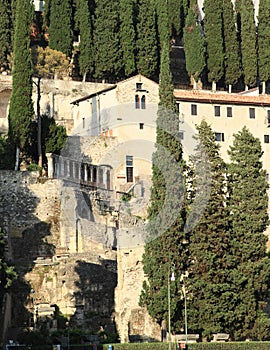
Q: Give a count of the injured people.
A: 0